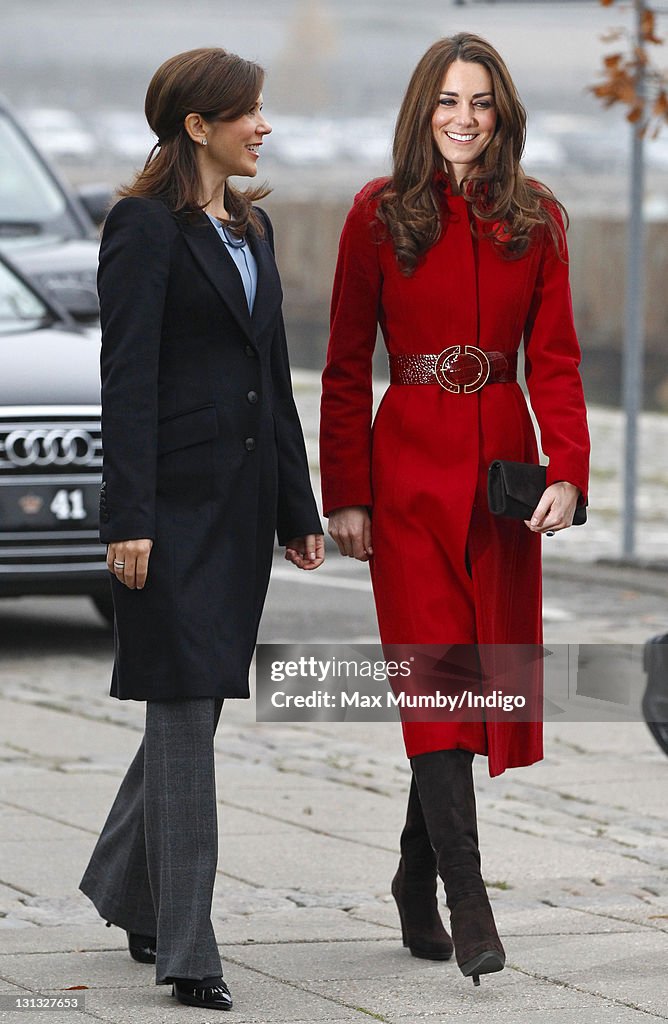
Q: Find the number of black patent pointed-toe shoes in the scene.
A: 2